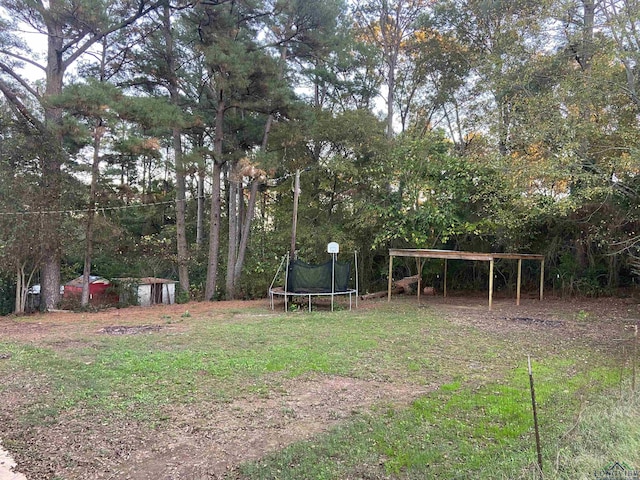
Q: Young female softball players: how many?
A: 0